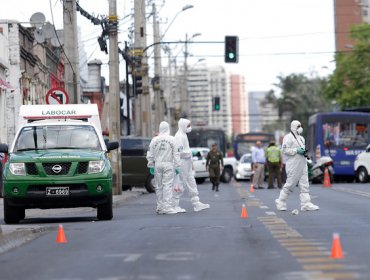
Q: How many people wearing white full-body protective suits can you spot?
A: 3